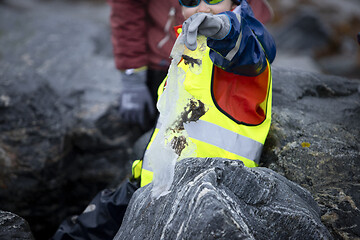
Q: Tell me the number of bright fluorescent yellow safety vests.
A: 1